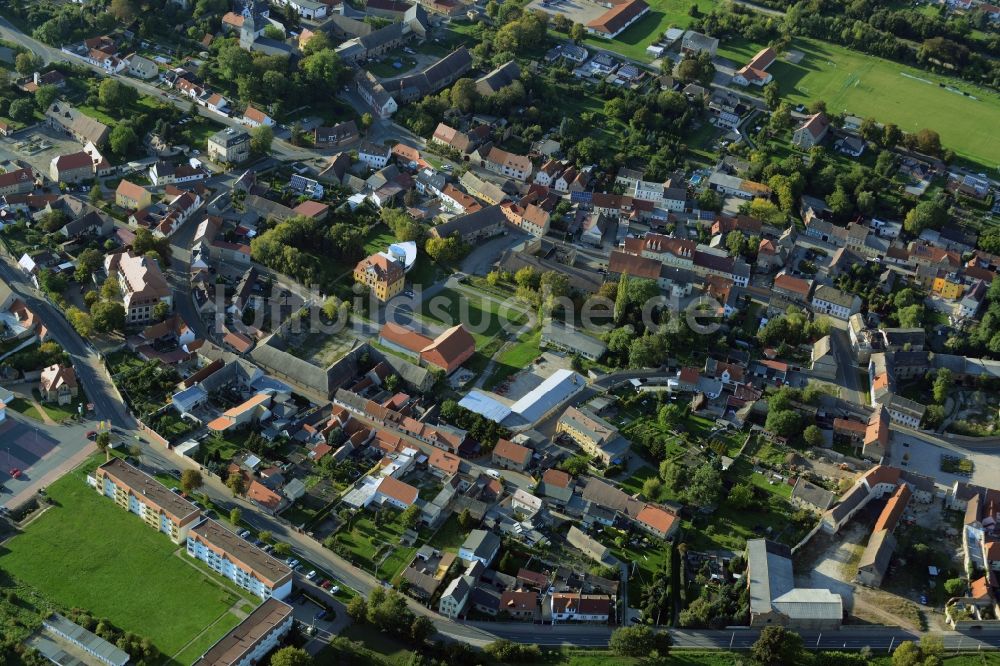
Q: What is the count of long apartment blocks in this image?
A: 3